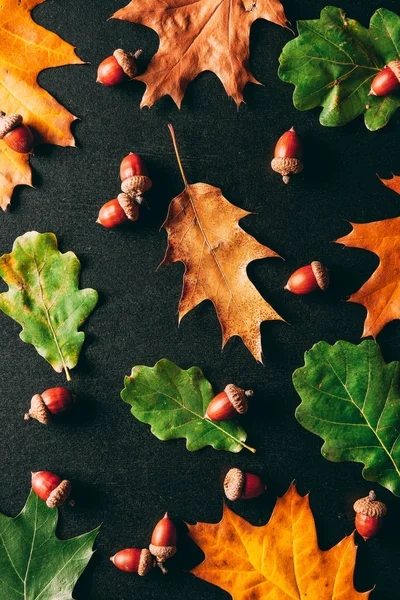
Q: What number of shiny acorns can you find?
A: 14